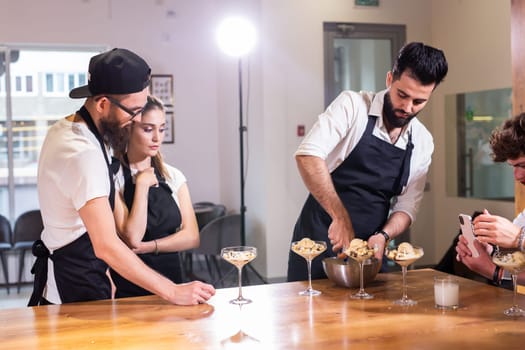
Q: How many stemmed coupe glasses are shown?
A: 5